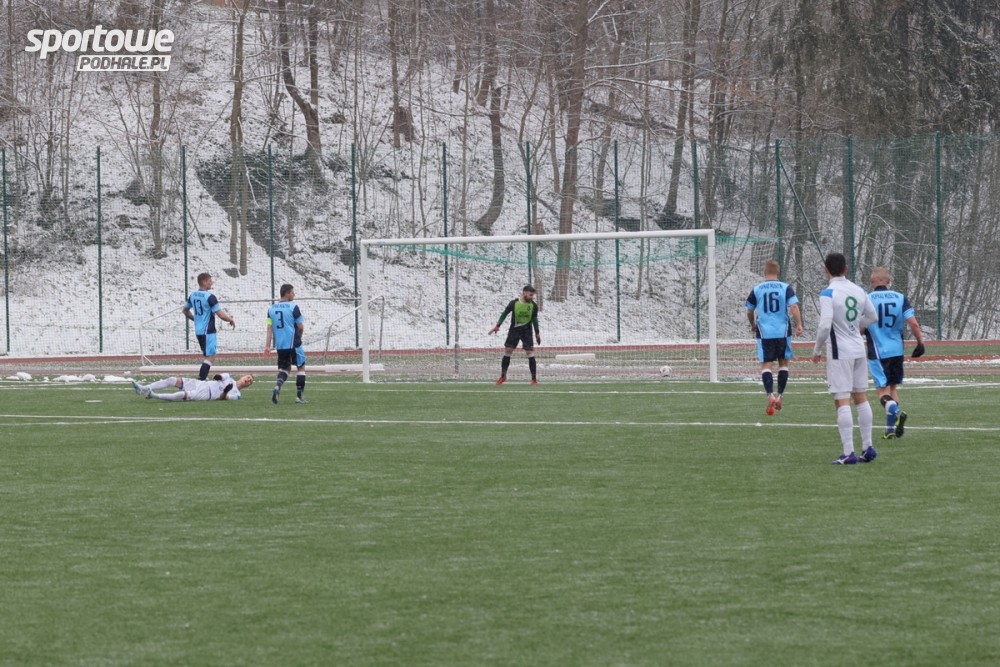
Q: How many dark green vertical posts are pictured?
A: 12